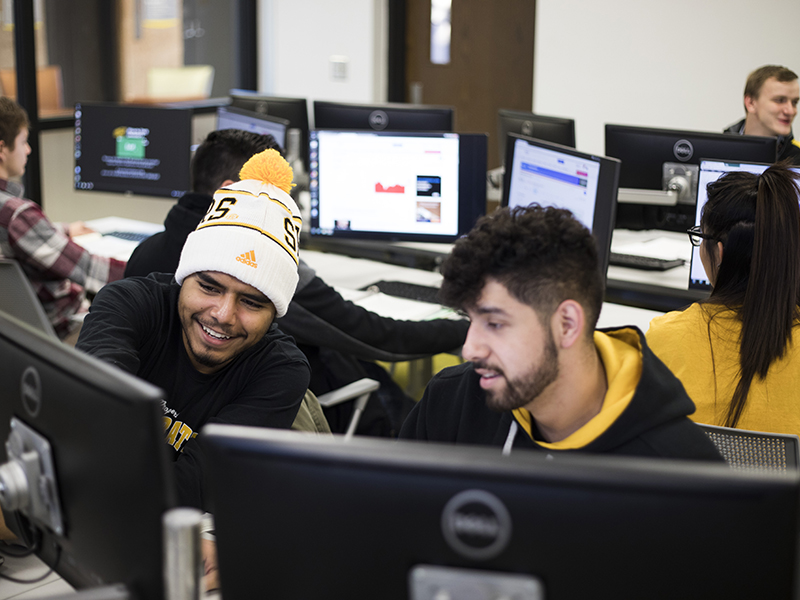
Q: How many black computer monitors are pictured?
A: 11